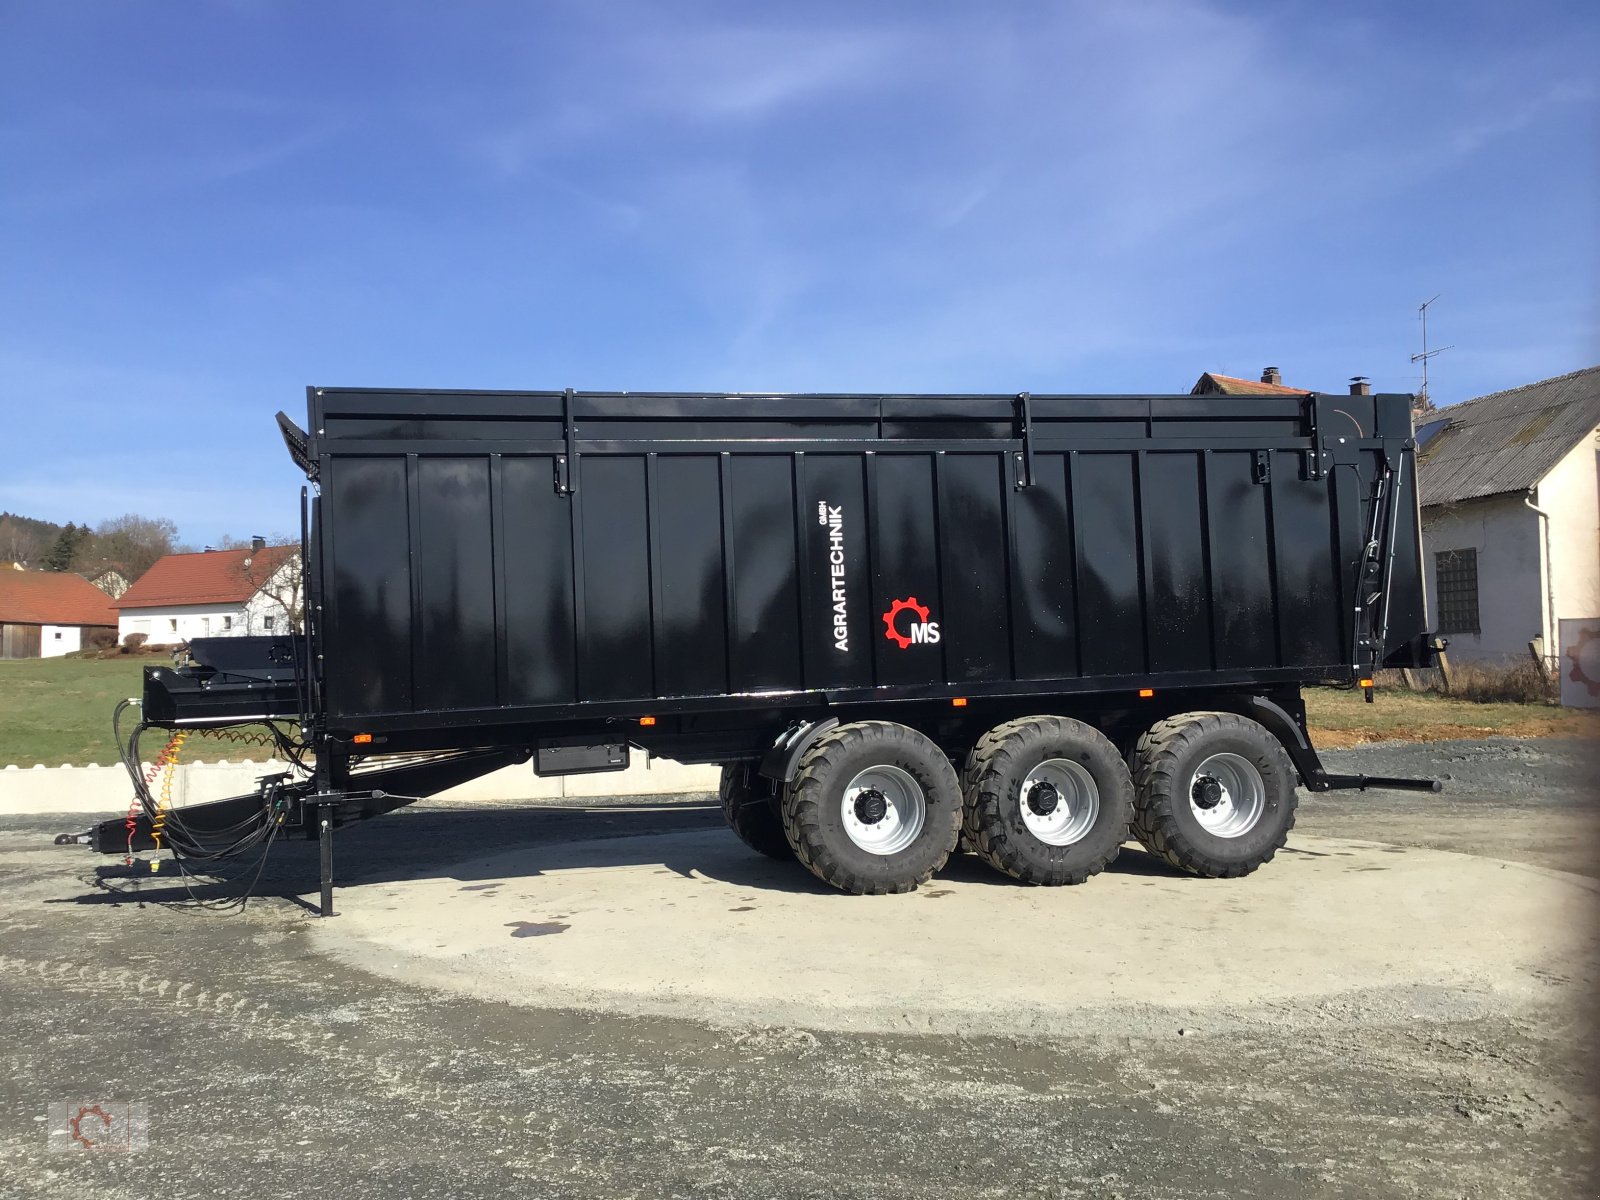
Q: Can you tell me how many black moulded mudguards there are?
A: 2